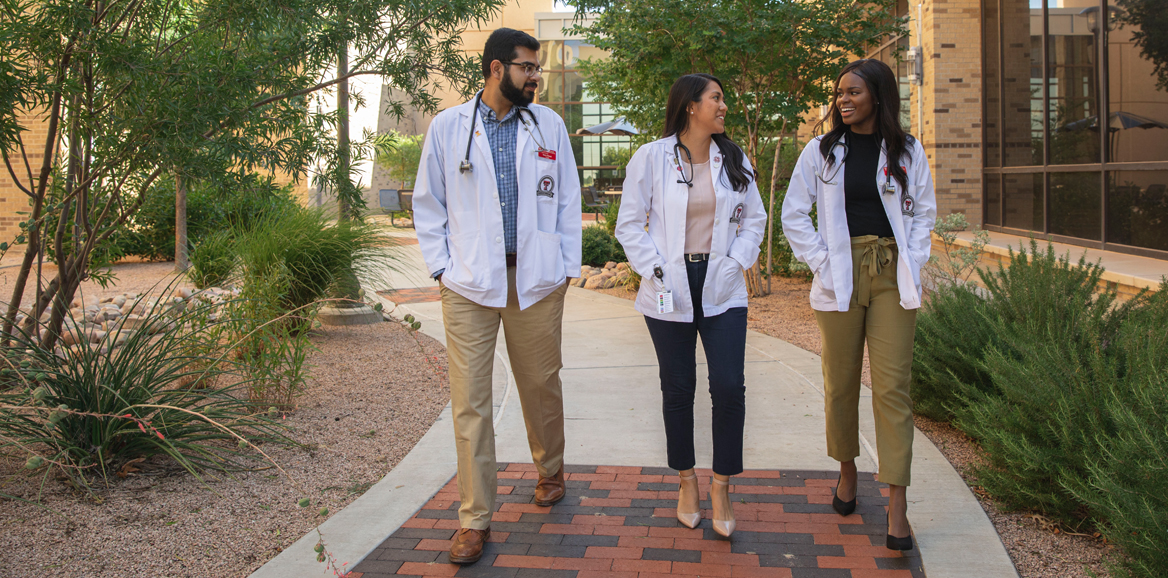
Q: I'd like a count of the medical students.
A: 3